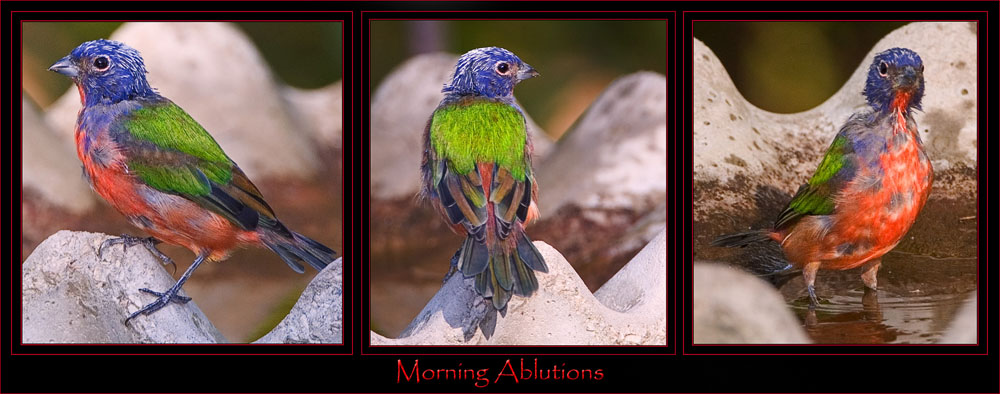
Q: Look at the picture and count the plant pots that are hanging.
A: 0